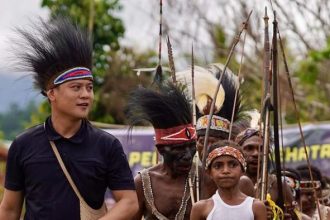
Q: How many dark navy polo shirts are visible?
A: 1